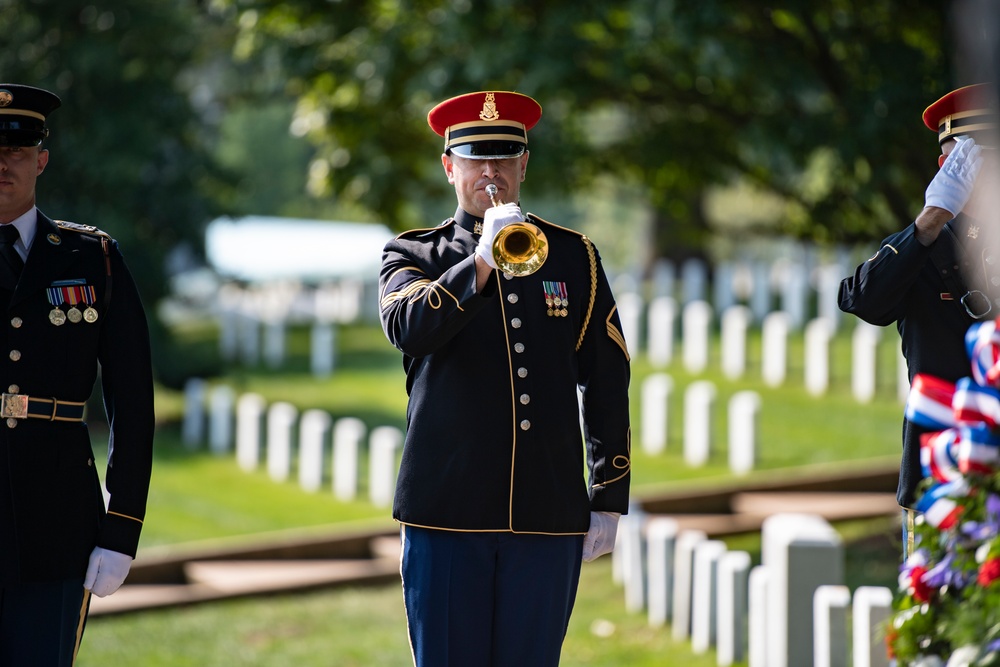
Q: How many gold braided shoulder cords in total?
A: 1